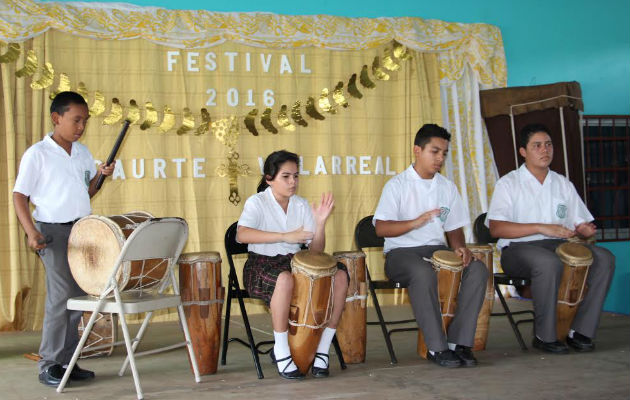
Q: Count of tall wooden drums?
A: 6